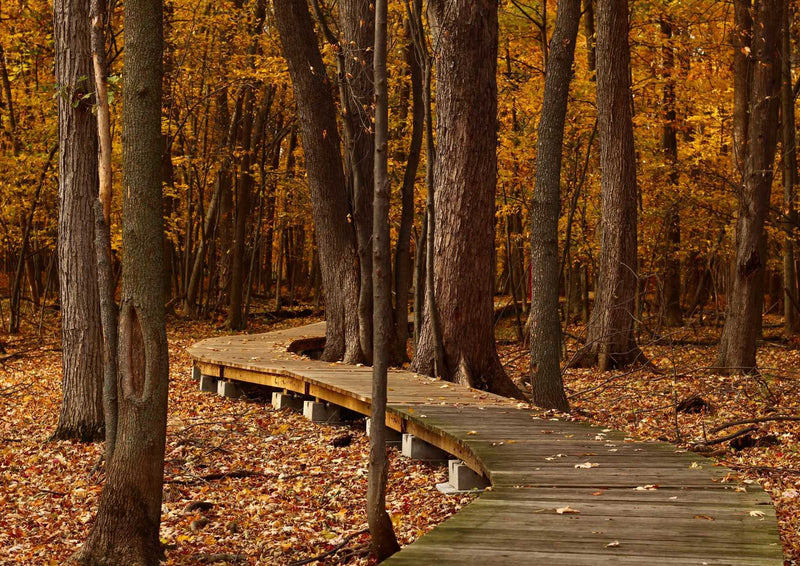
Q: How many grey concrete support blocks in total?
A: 8